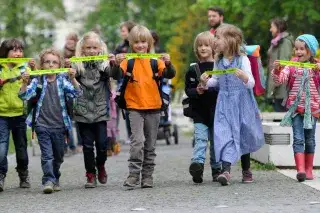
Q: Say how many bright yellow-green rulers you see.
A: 6